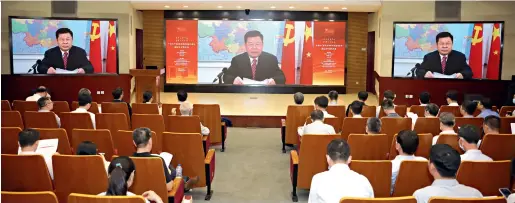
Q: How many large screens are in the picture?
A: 3